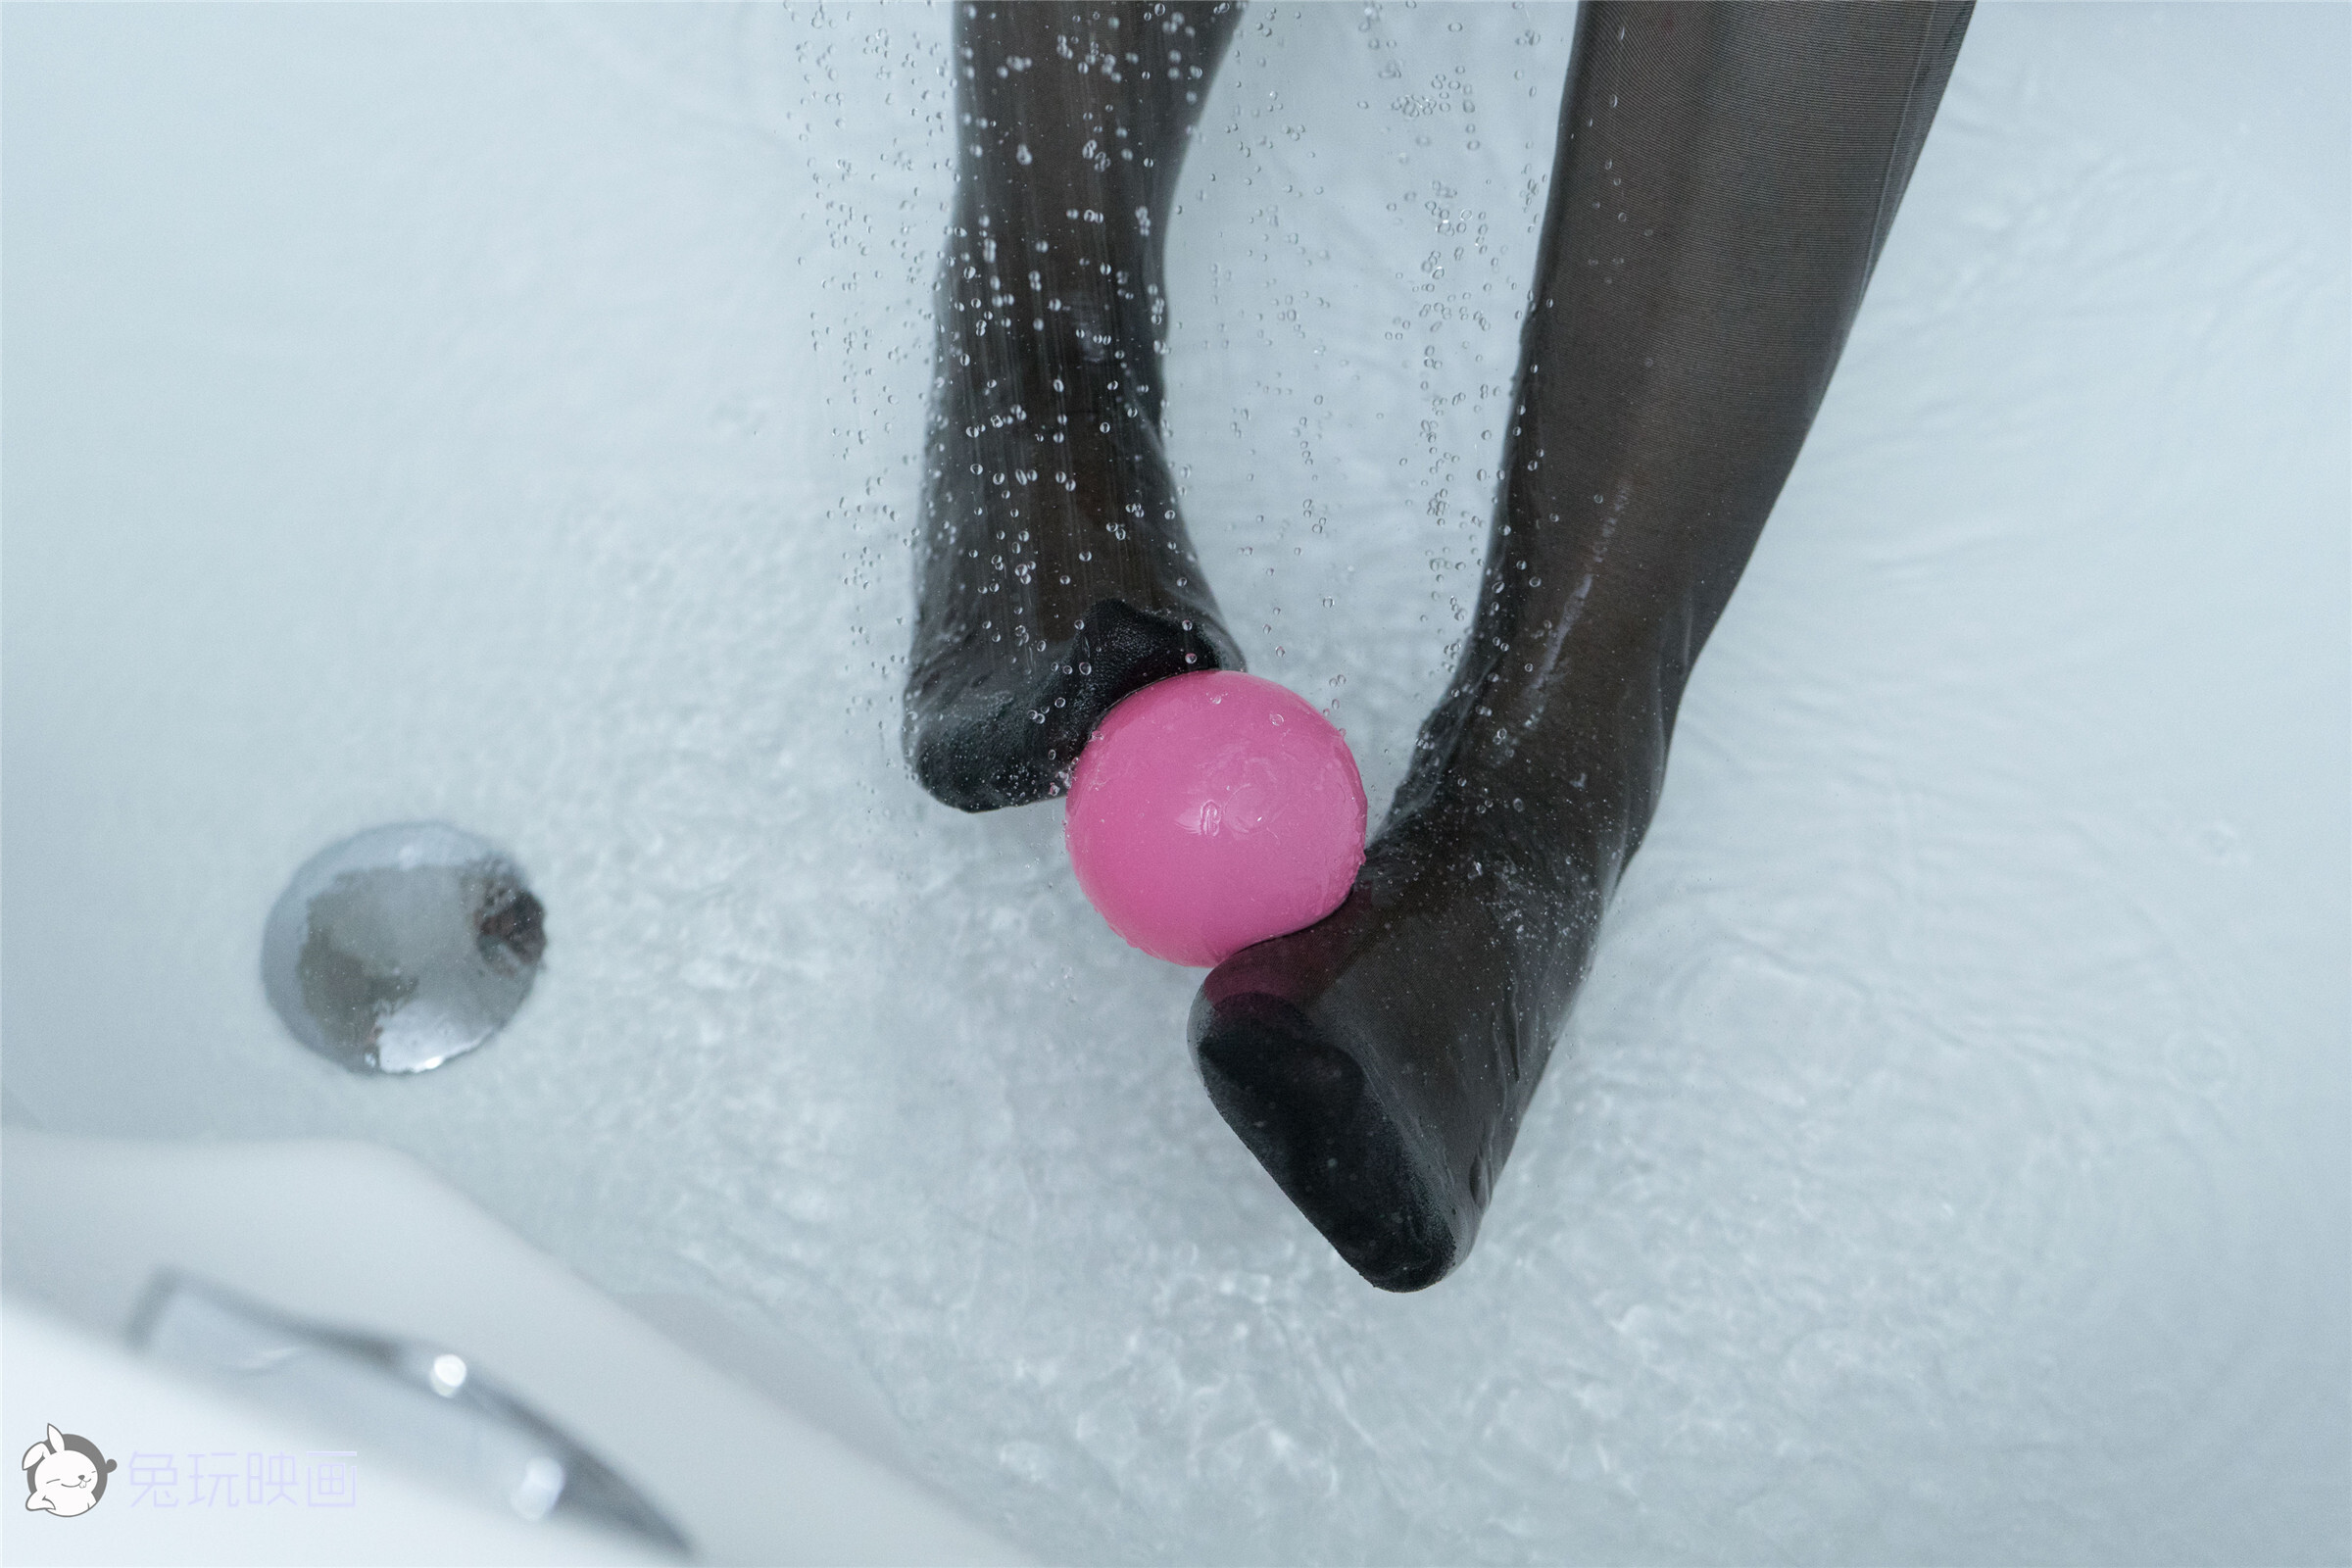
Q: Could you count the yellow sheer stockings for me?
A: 0